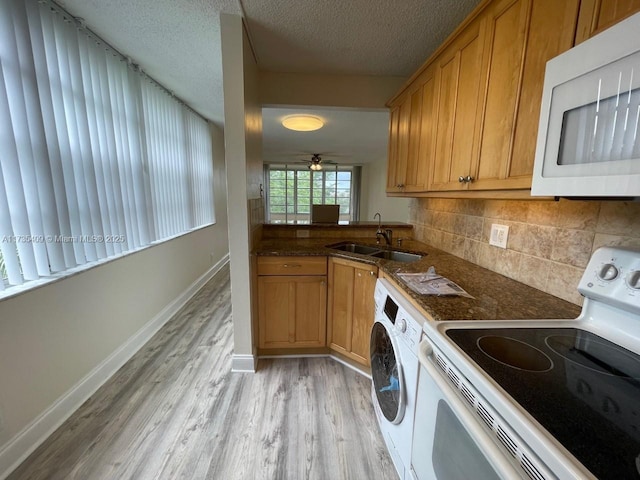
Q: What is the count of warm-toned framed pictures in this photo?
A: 0